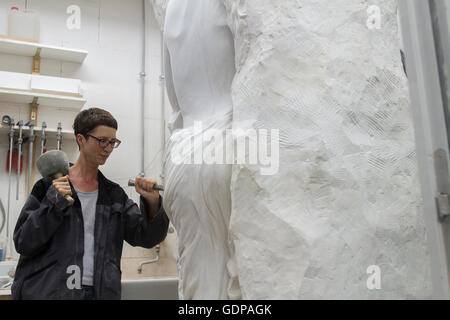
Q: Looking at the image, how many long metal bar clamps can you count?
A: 5